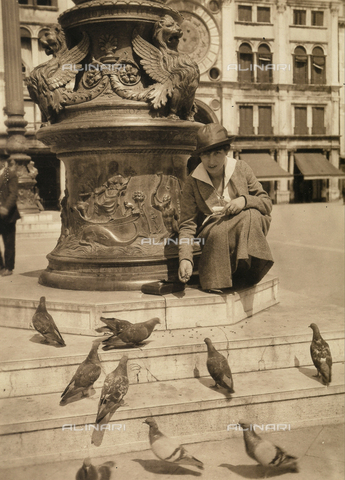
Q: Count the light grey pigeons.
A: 2